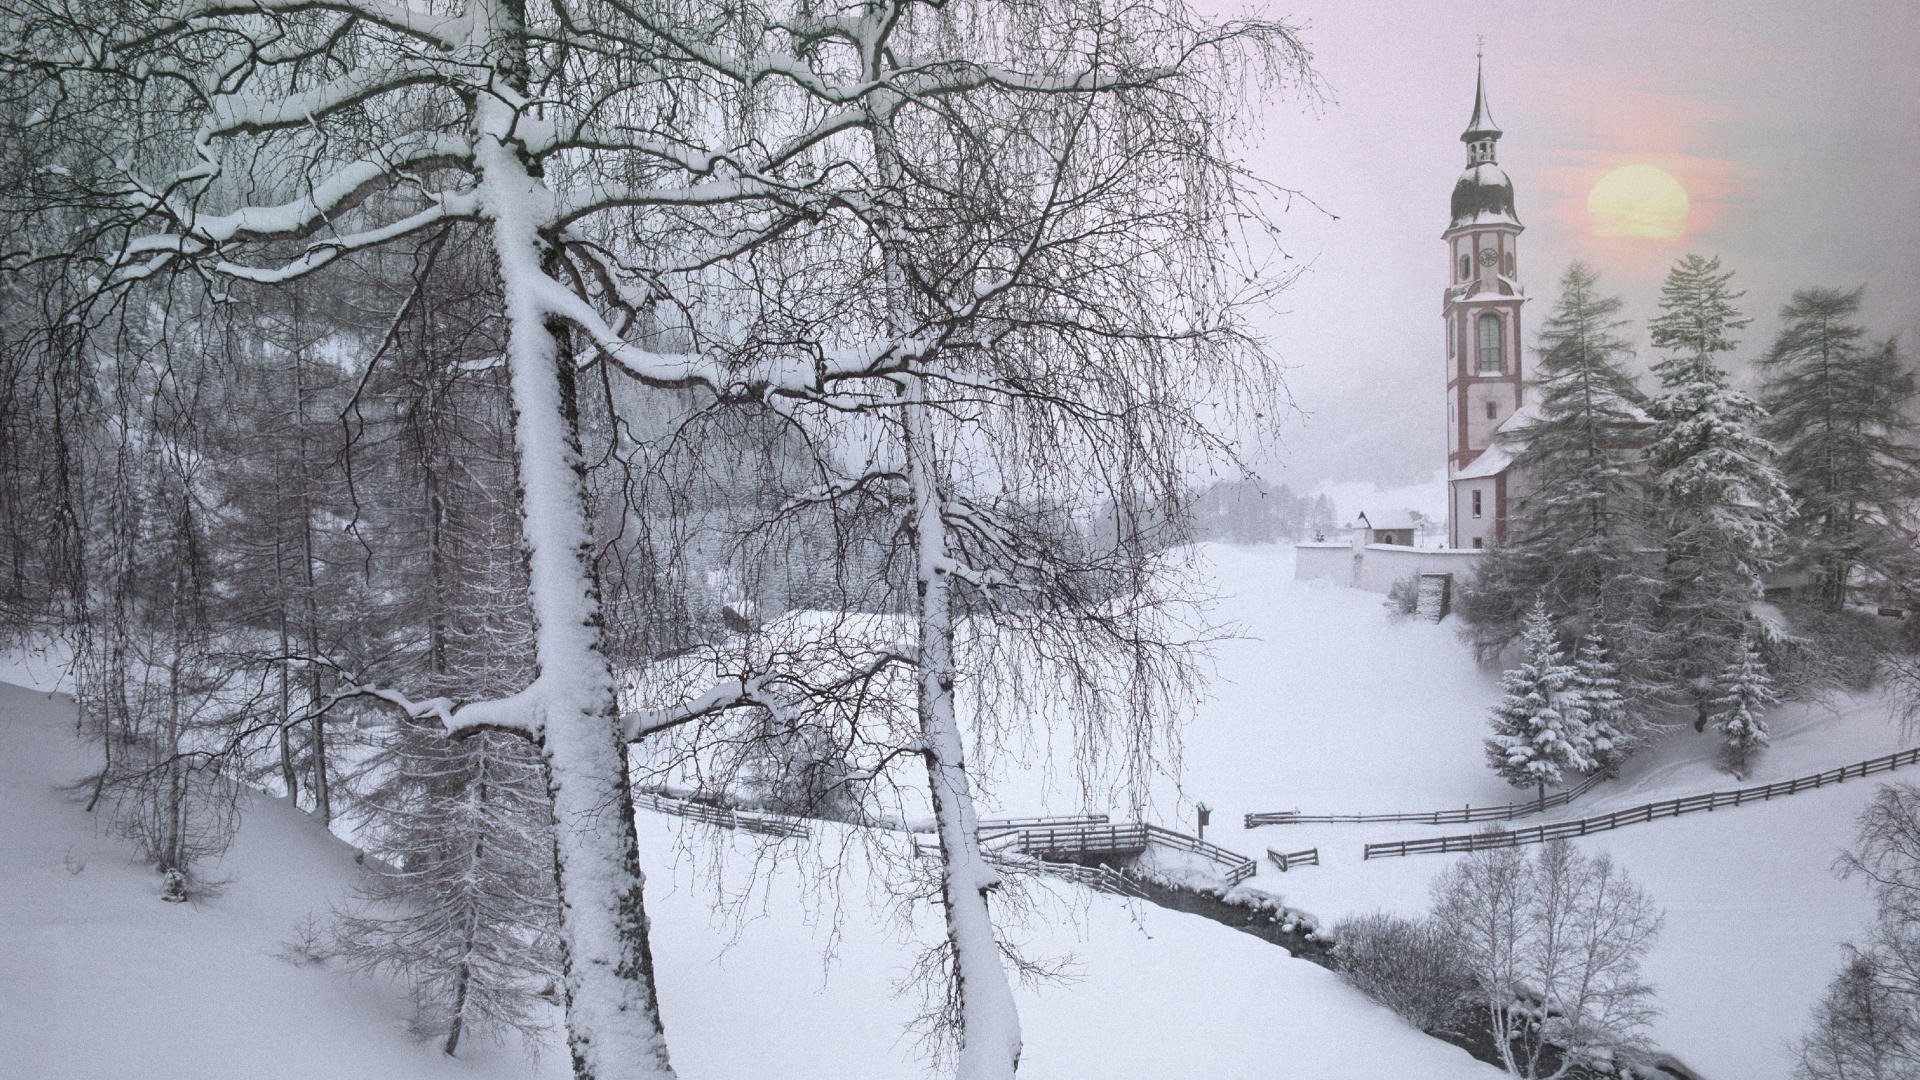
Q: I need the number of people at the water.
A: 0